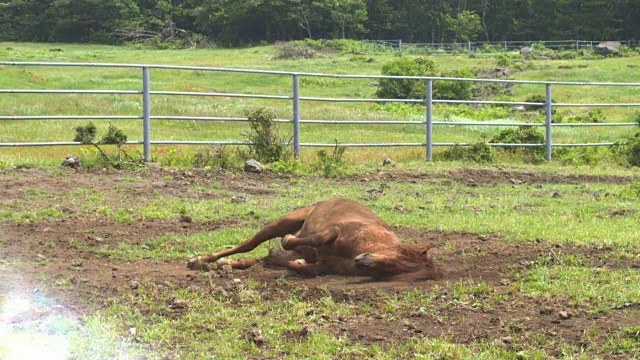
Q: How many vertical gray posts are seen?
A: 4